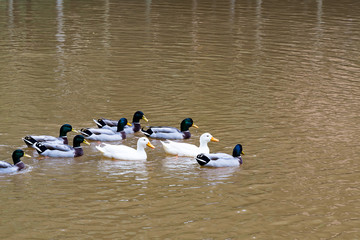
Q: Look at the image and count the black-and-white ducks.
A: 7